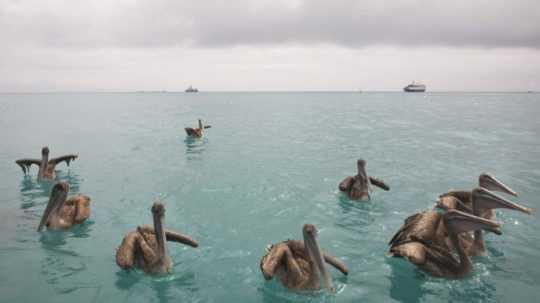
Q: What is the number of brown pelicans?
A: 9